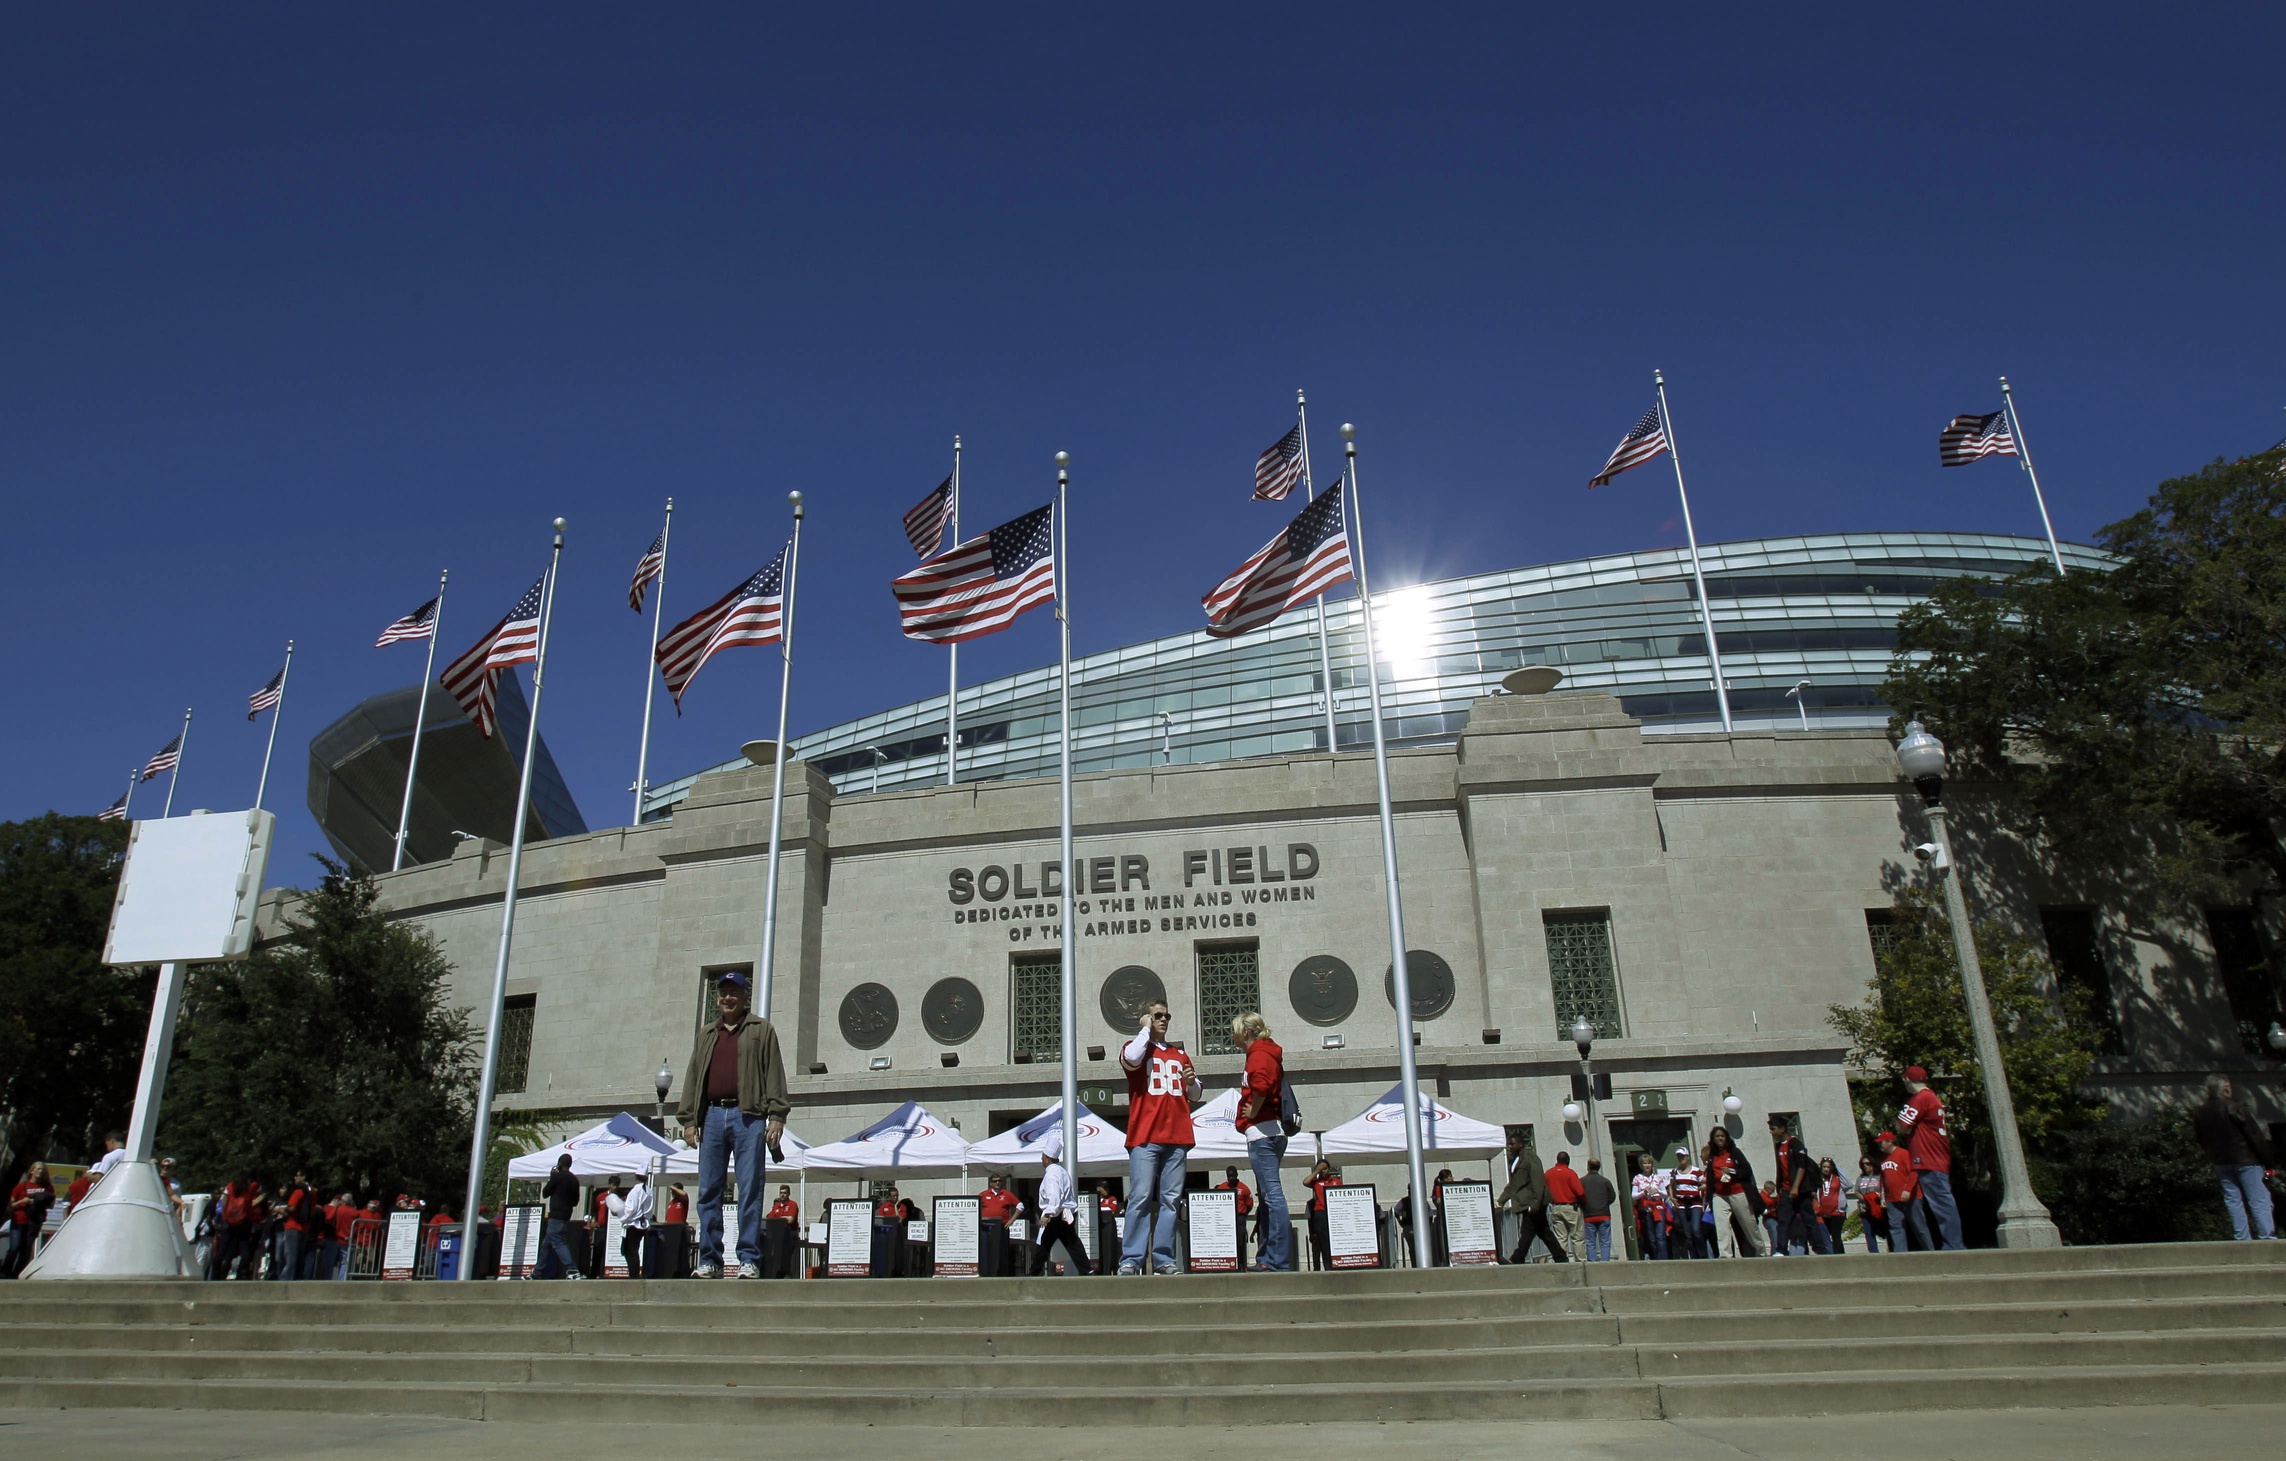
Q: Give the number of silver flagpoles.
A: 13